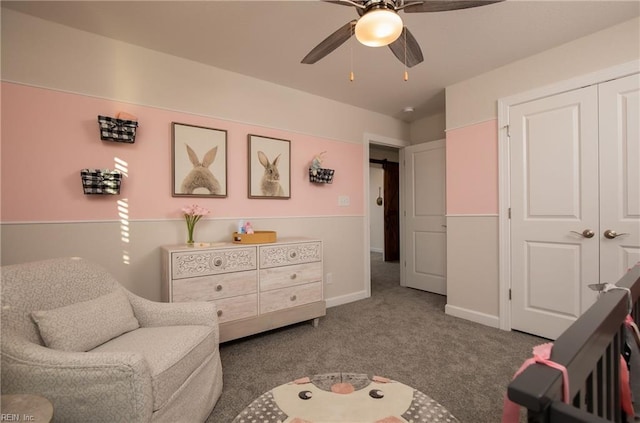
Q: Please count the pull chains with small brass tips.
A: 2